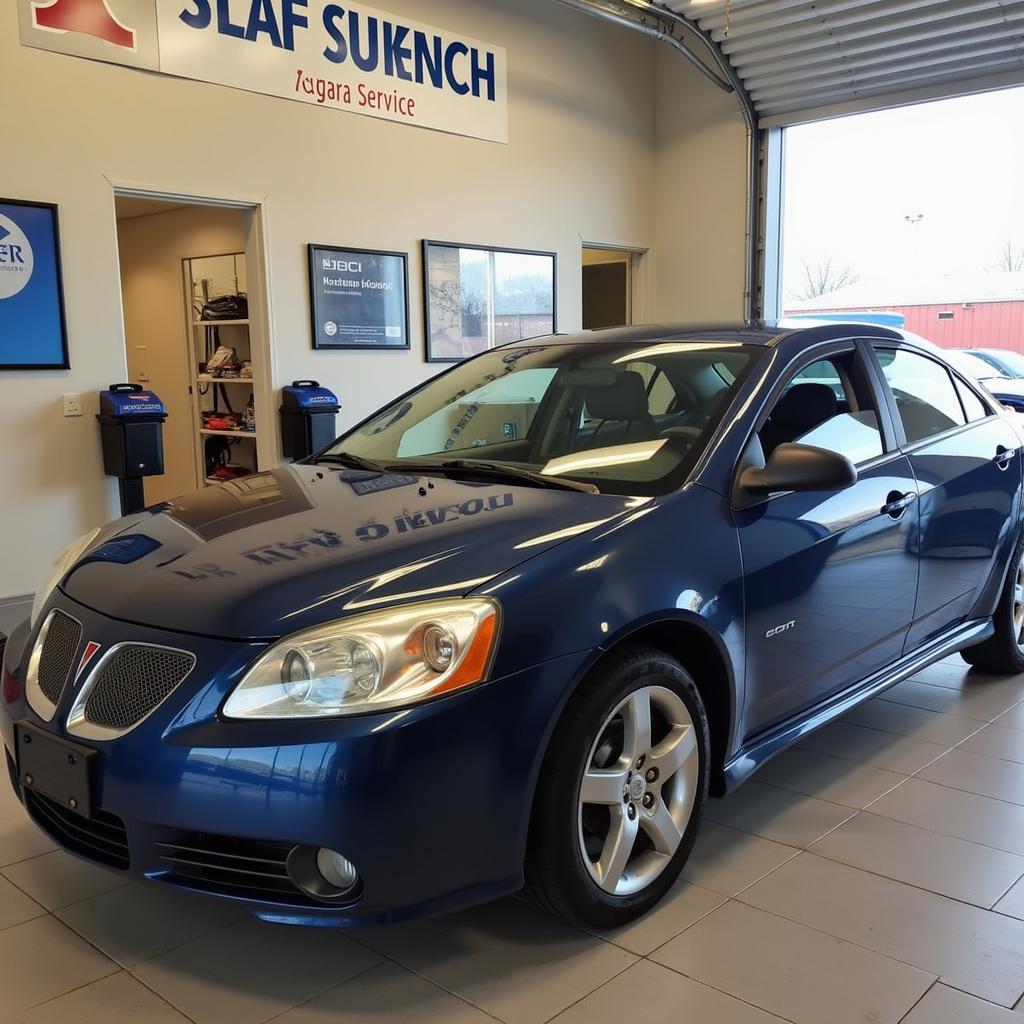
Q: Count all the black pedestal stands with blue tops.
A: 2